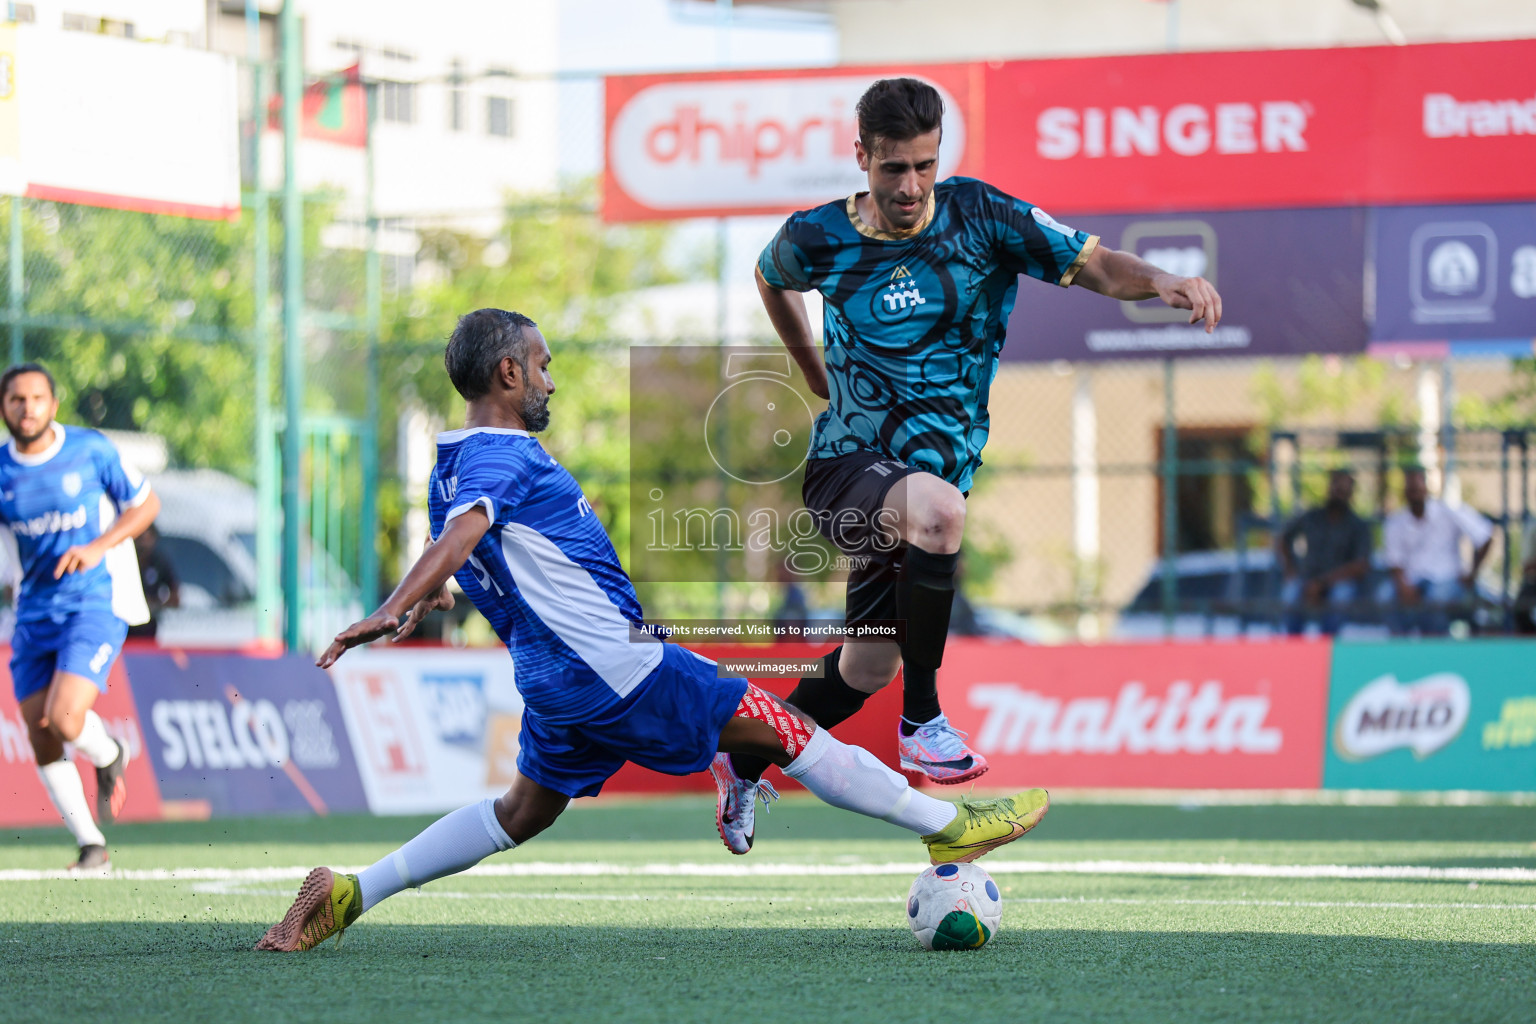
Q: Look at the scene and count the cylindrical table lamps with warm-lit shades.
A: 0